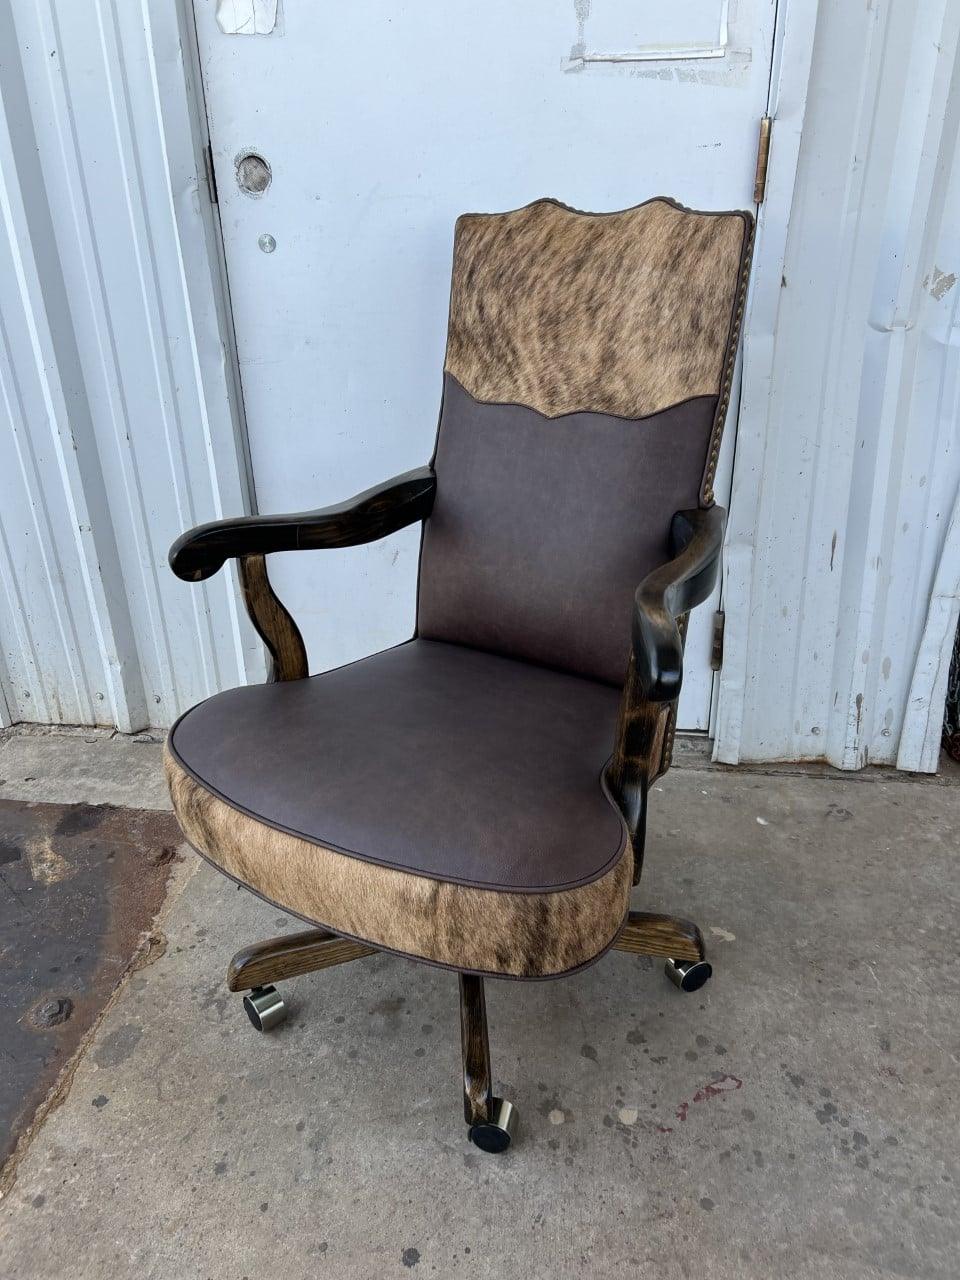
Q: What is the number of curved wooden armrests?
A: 2